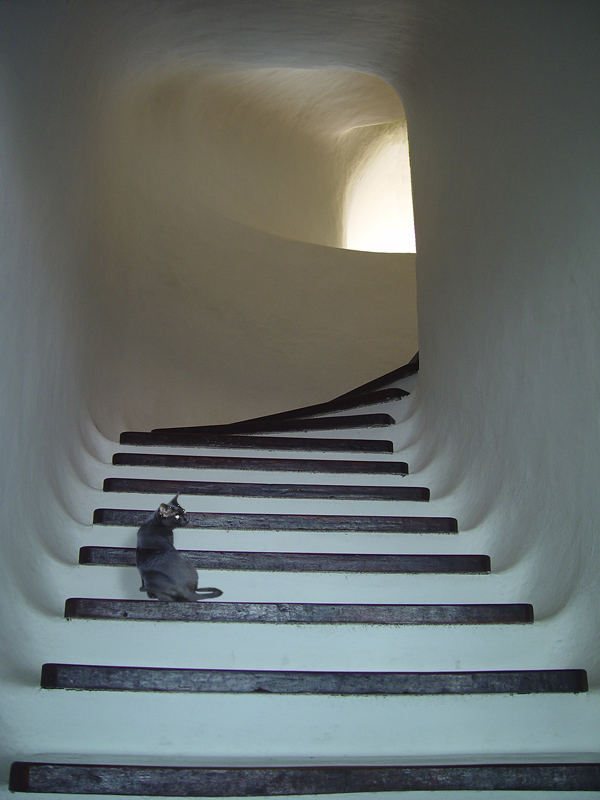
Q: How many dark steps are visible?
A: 11